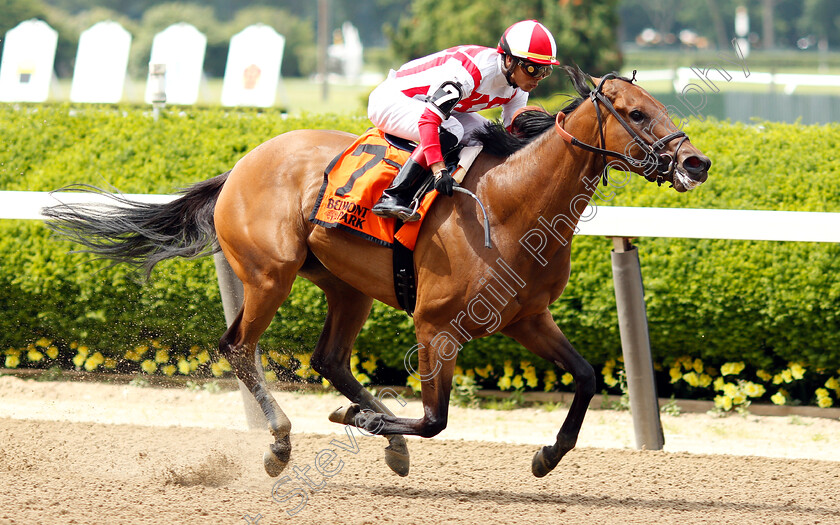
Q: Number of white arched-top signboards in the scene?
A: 4